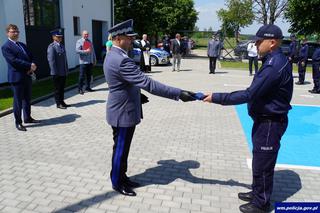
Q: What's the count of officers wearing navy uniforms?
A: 4